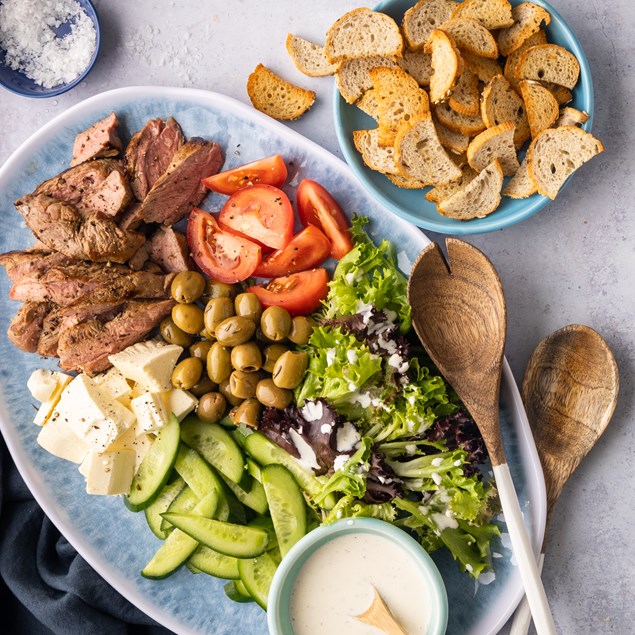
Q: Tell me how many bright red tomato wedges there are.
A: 6